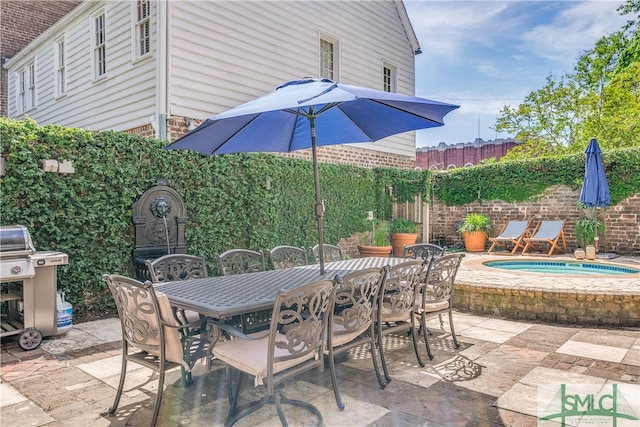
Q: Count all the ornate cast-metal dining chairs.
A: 10